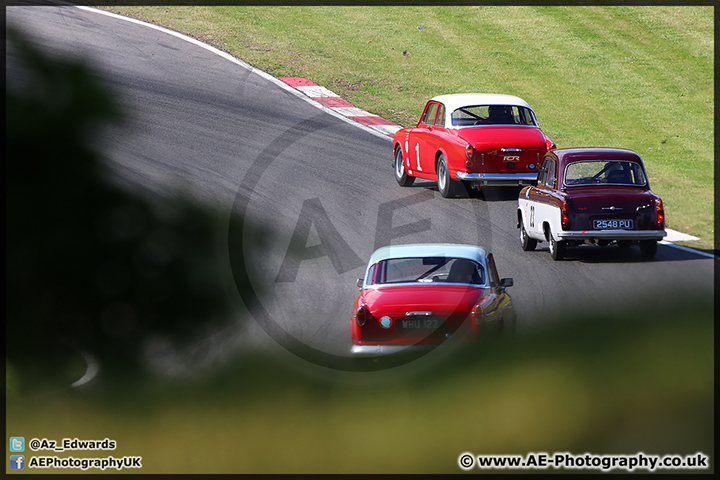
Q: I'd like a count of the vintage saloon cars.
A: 3